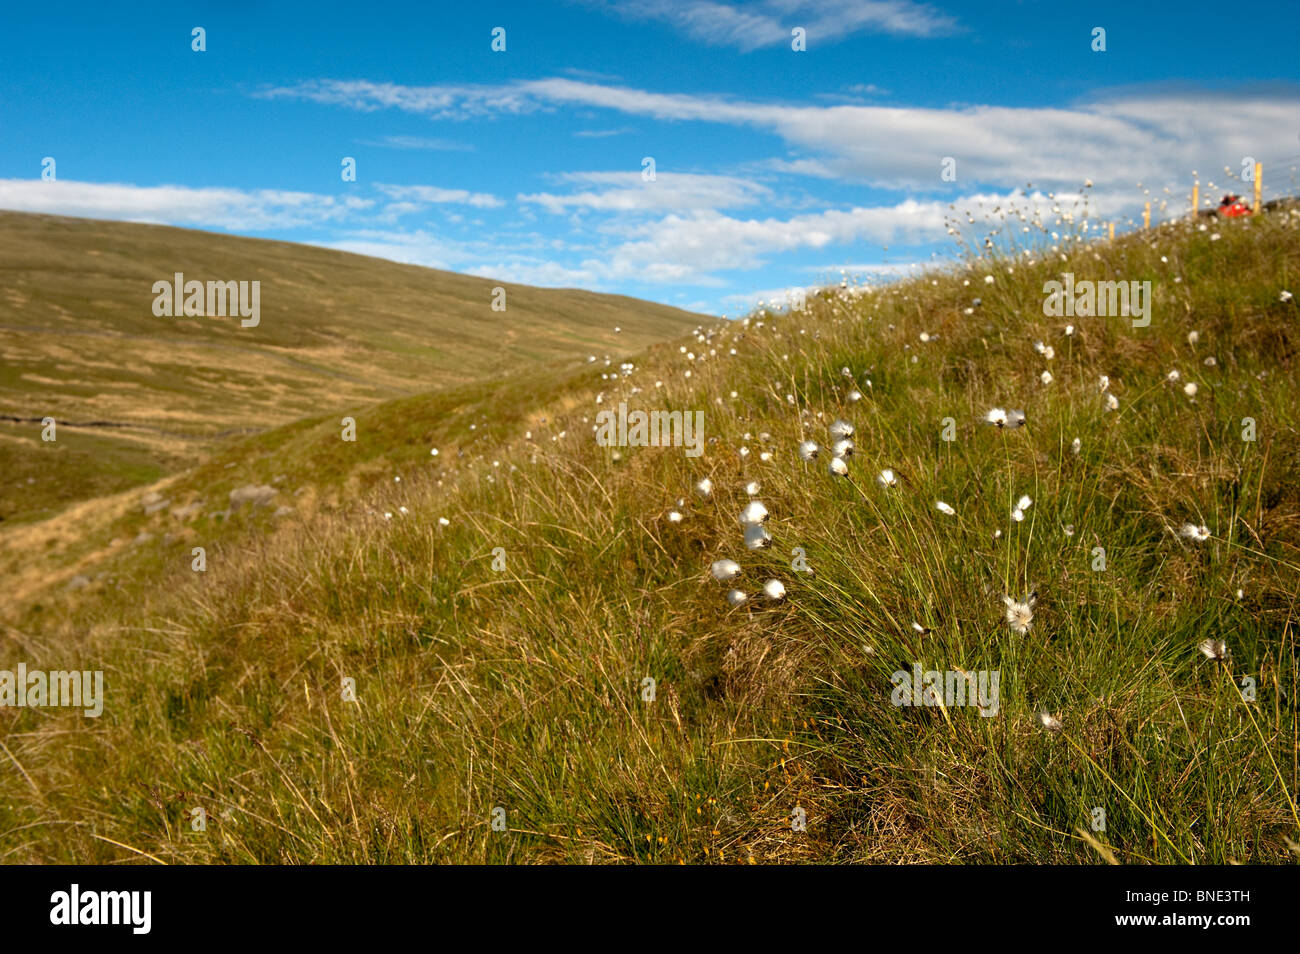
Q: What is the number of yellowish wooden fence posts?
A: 4